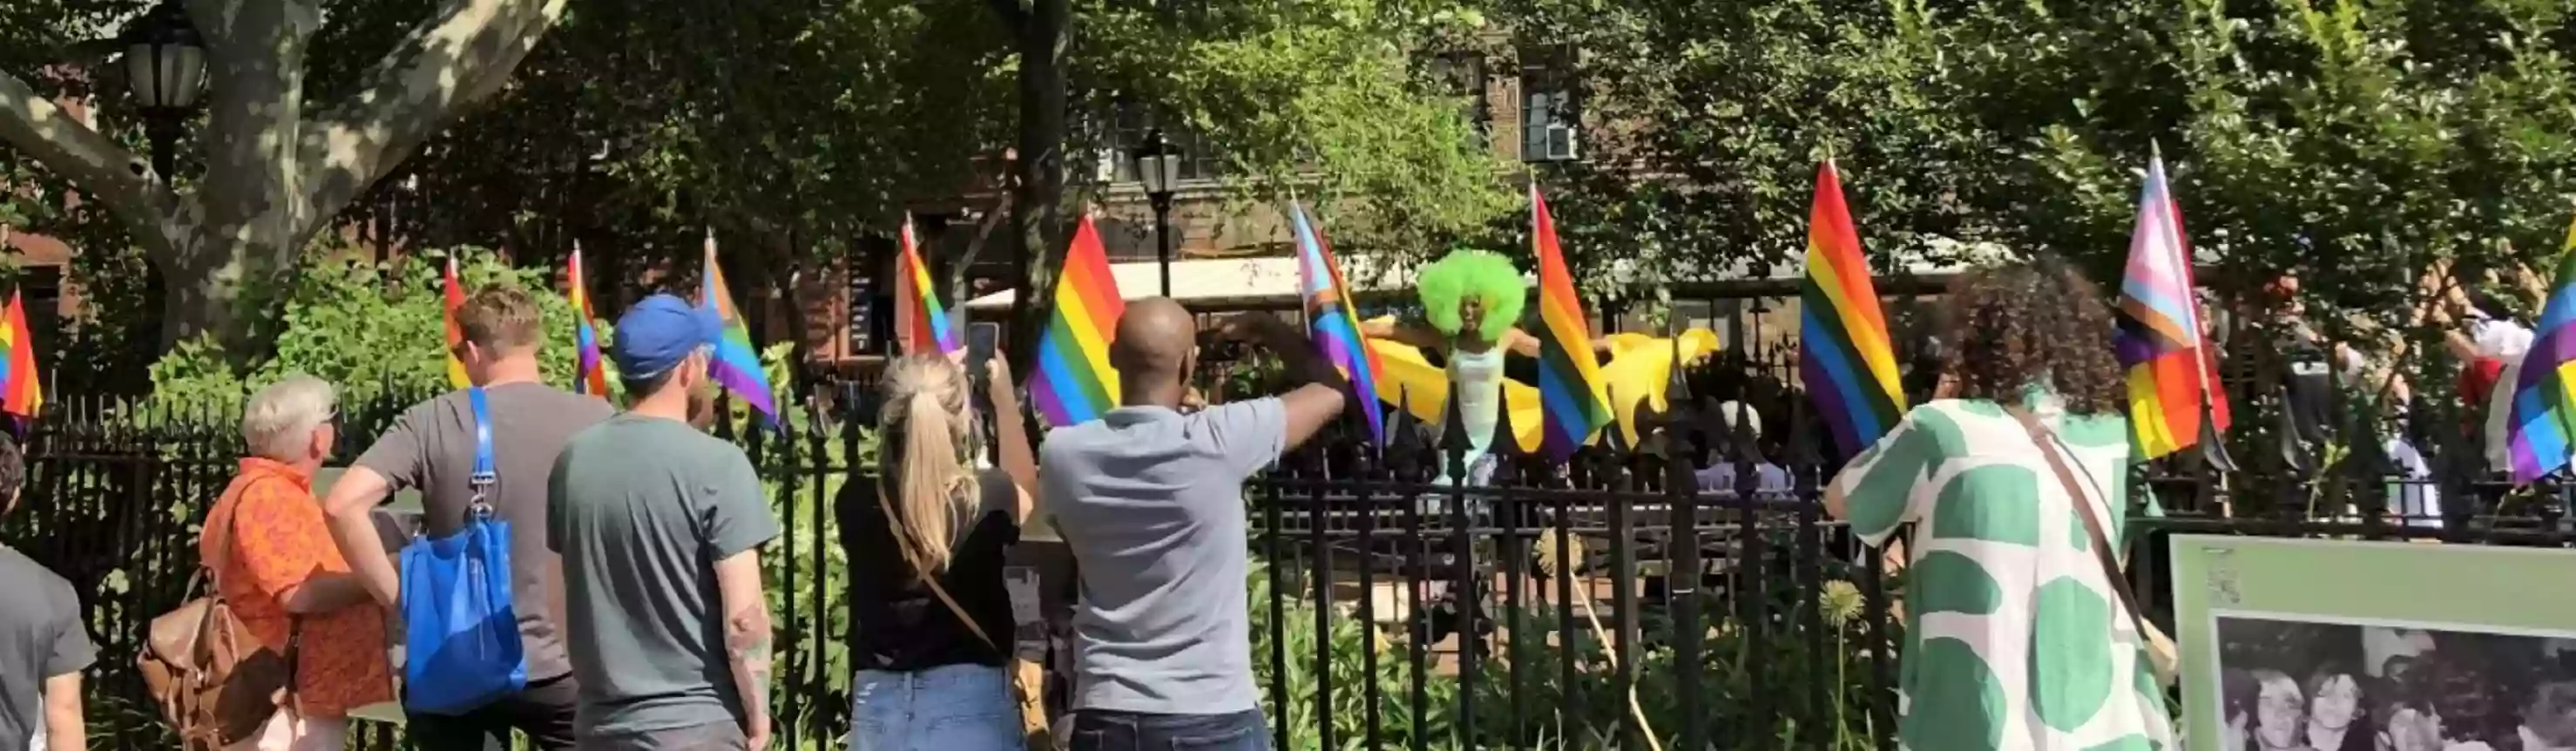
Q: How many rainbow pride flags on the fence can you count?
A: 11